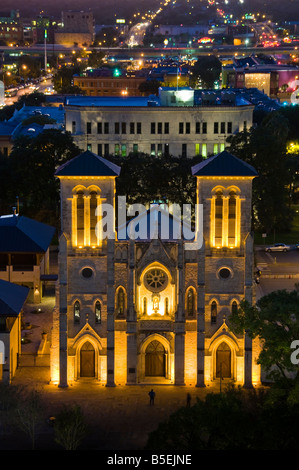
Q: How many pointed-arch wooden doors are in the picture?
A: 3